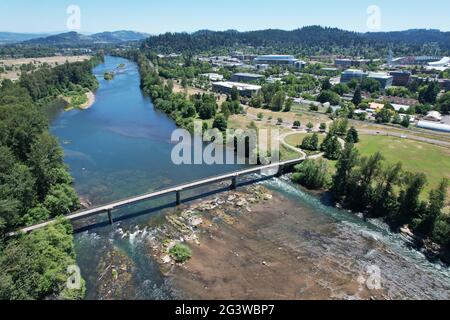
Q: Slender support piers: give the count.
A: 3